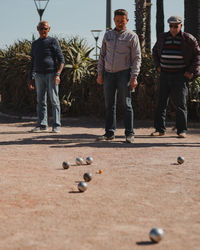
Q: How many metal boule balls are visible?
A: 7